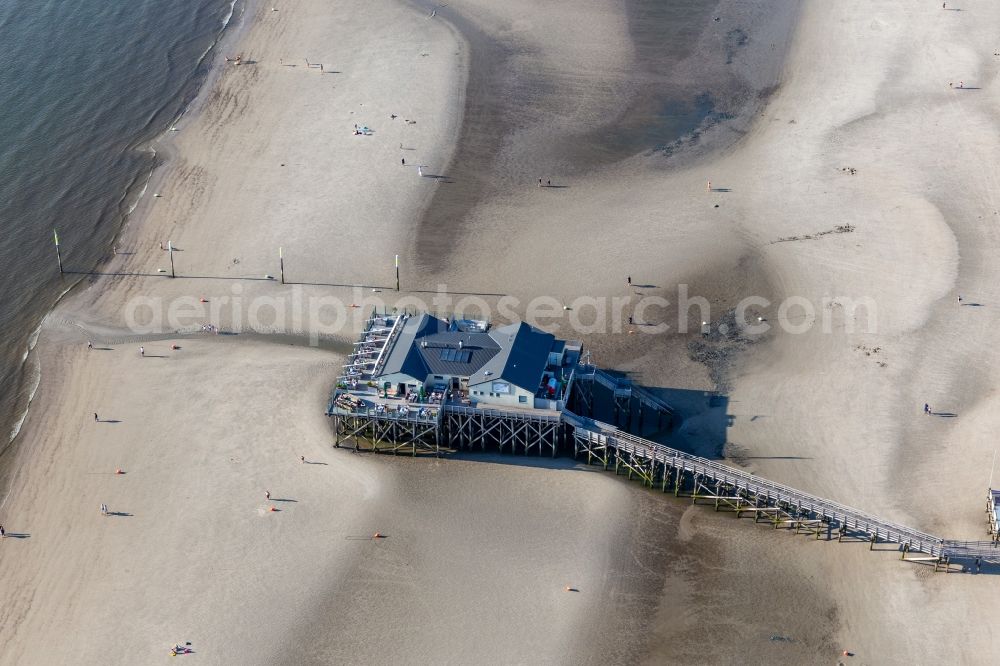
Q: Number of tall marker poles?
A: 4